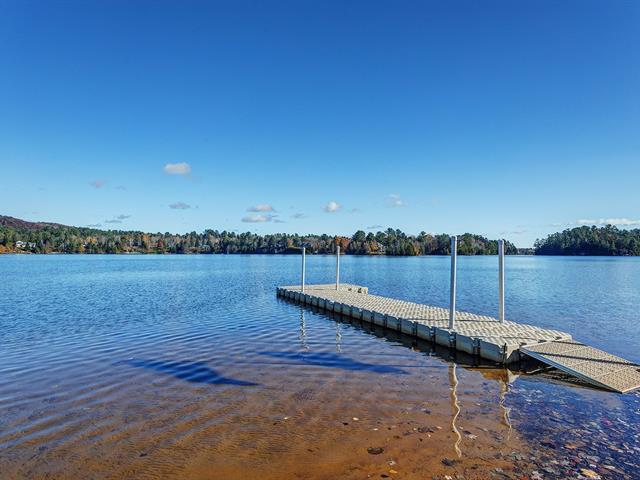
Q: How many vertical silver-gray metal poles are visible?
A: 4